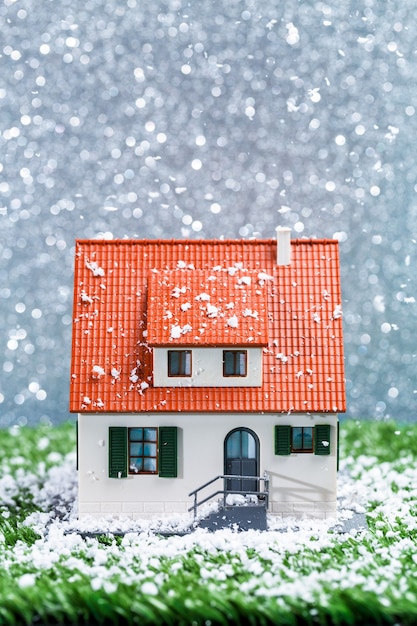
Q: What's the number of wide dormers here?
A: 1